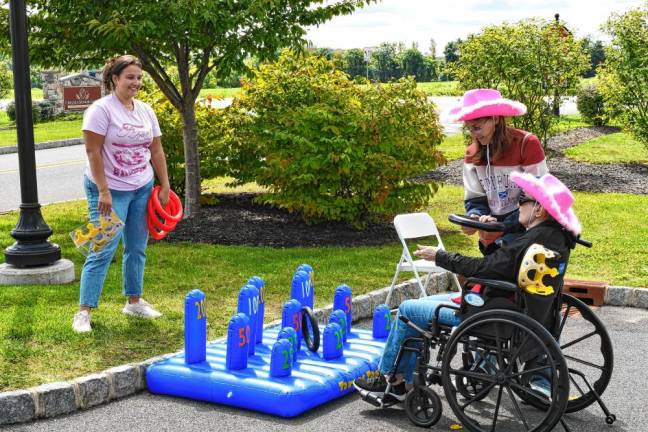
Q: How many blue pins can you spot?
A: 13